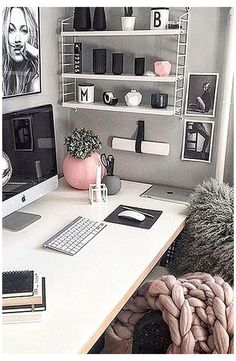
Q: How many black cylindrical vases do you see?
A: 3